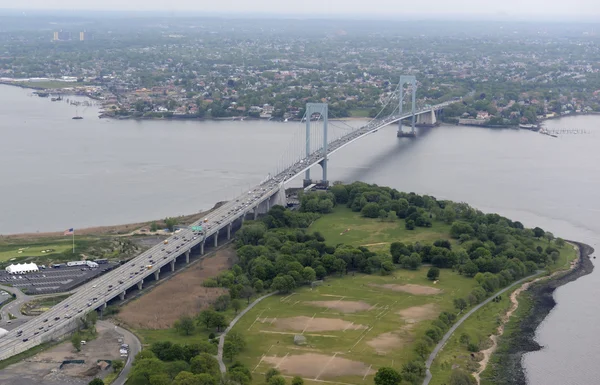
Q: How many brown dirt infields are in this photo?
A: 6